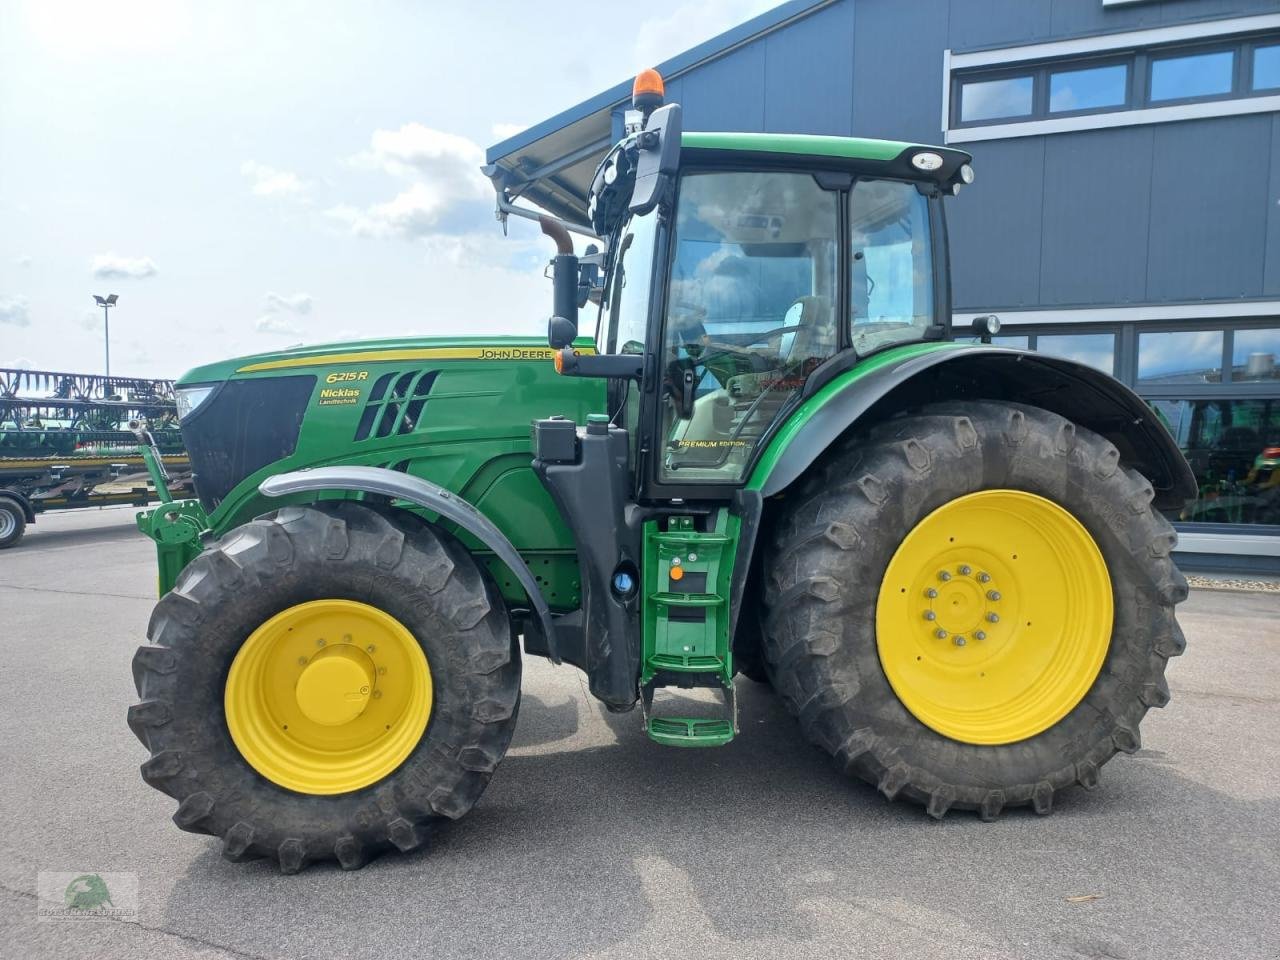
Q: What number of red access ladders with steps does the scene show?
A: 0